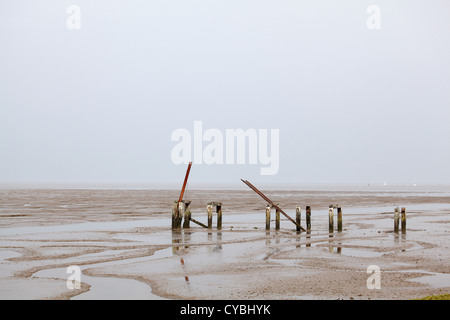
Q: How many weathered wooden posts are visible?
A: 13